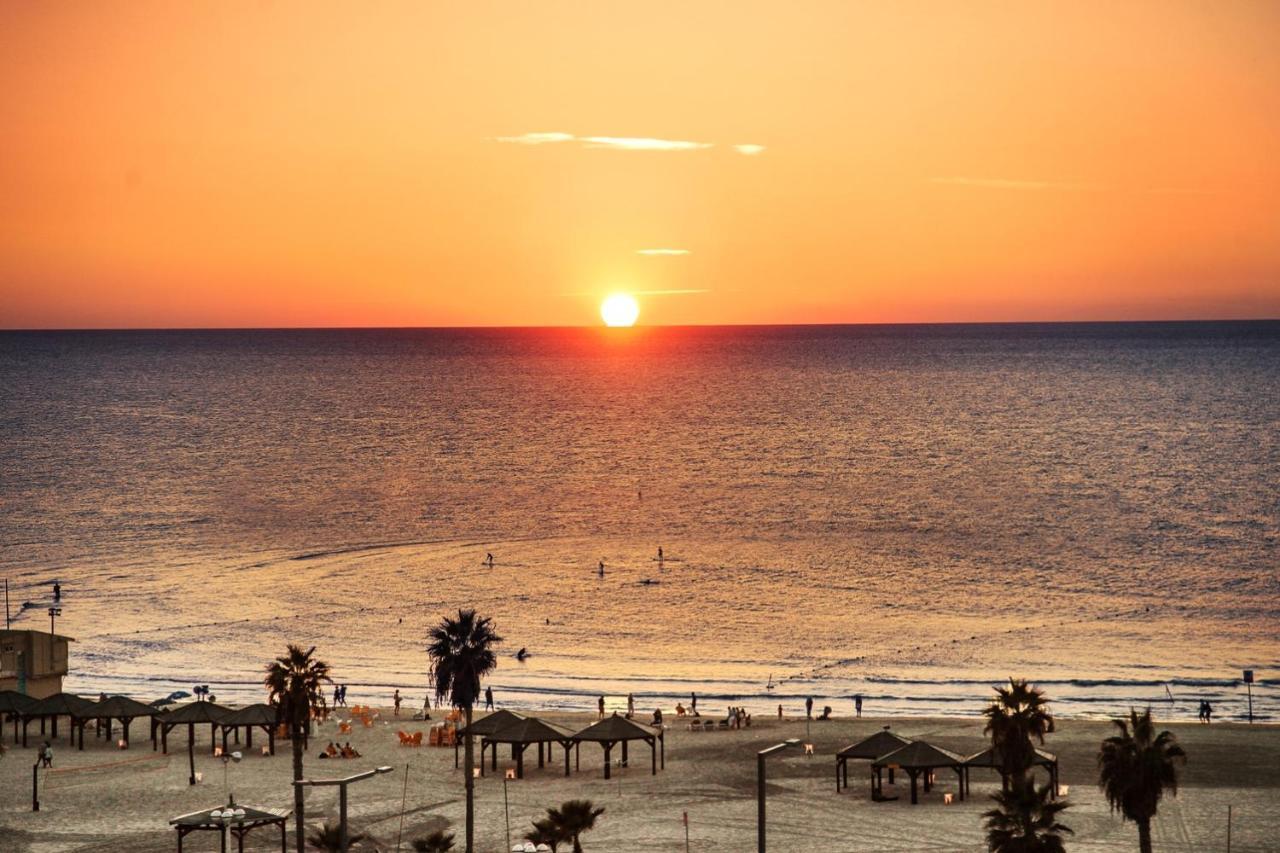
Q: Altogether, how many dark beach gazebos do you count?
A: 12